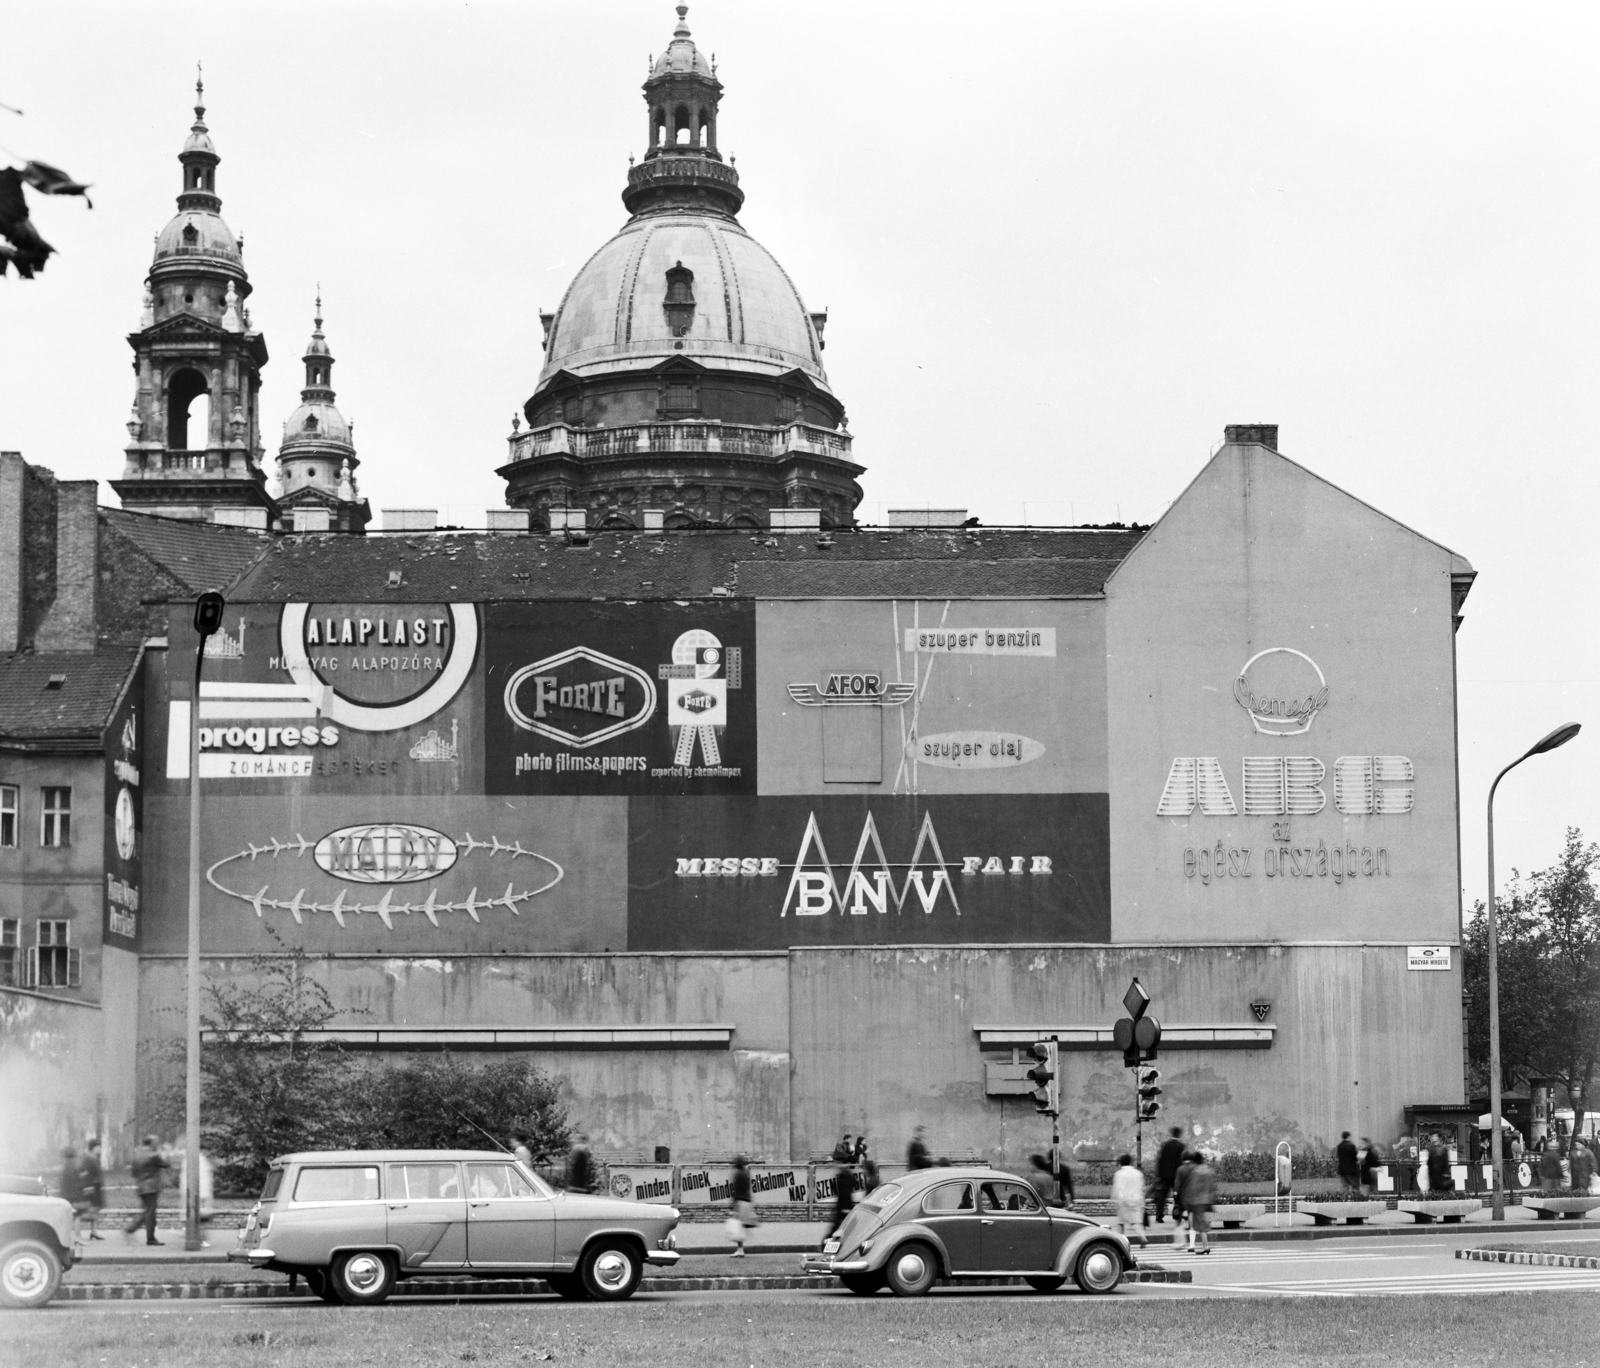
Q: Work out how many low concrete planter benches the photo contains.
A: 4